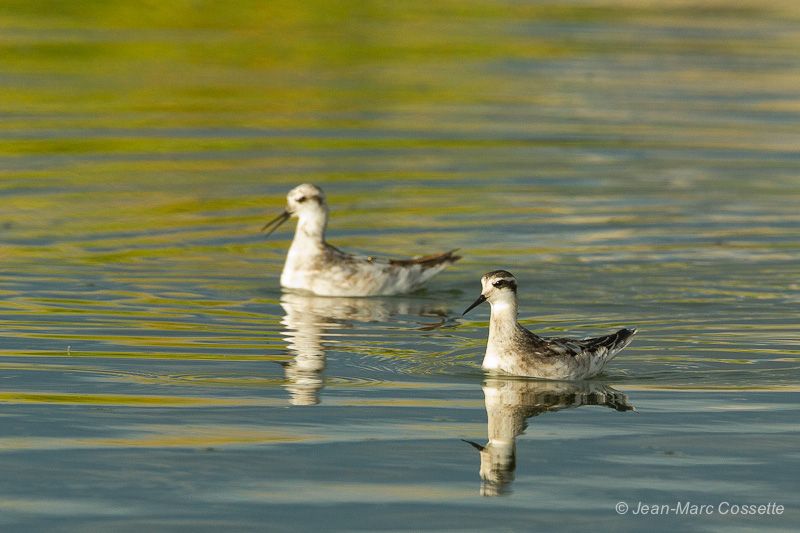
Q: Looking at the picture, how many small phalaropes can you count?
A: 2